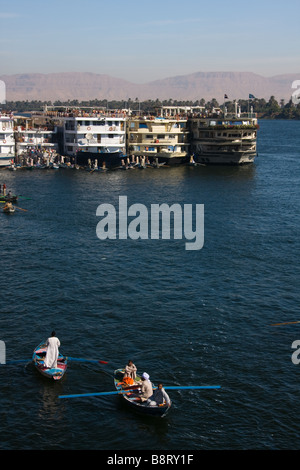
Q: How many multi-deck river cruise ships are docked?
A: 5